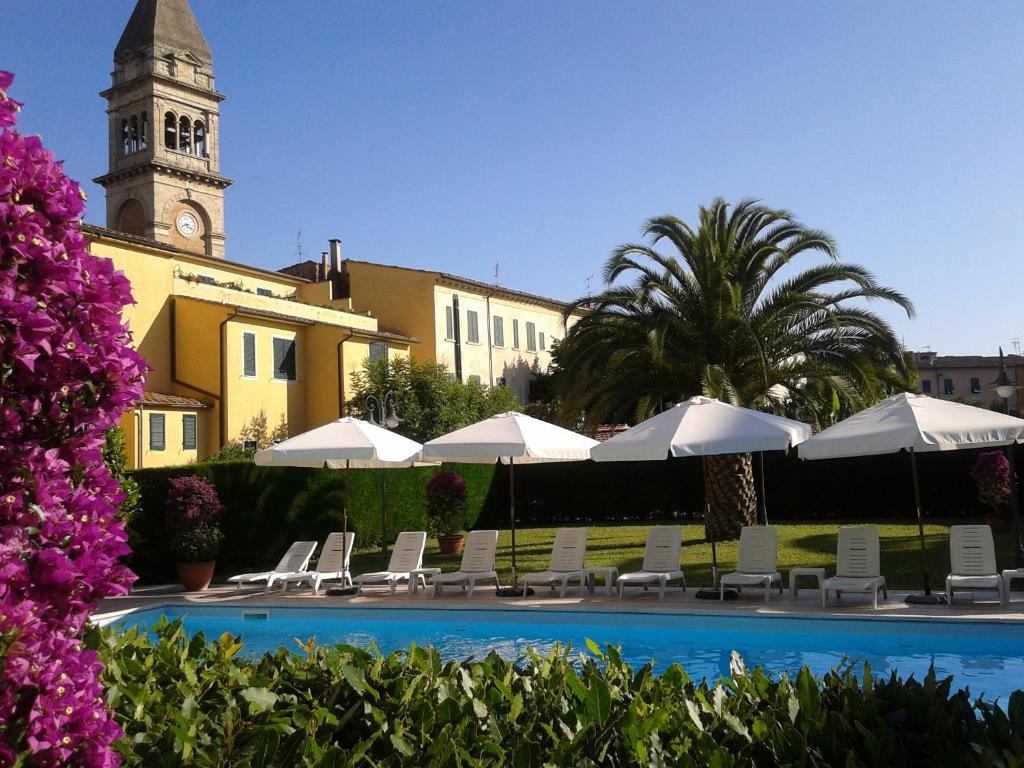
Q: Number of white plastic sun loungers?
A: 9